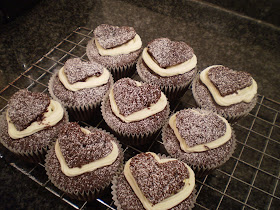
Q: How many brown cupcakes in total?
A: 9